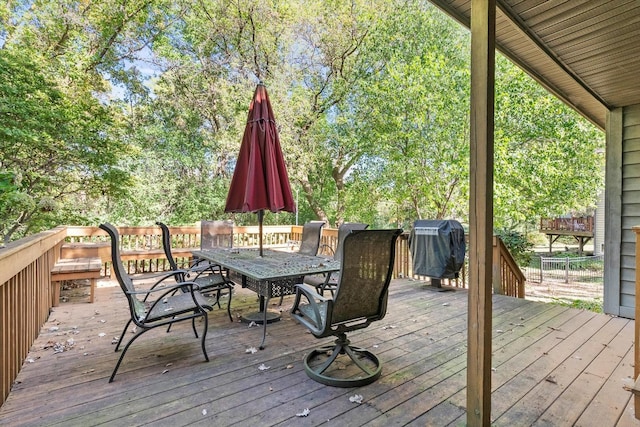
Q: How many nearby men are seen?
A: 0